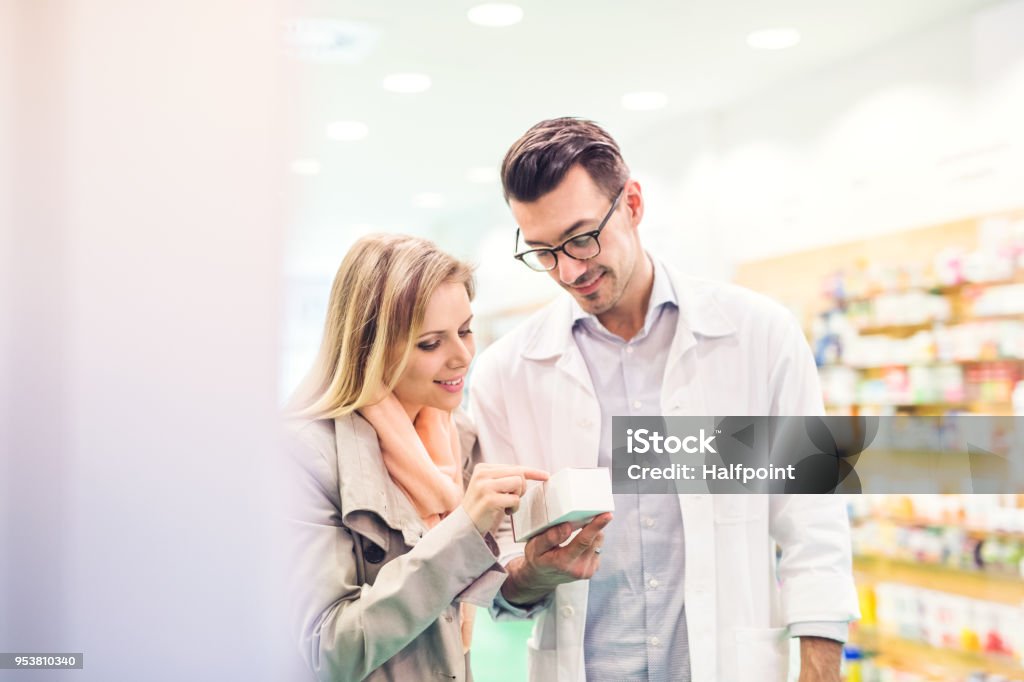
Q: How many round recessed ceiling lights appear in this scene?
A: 8